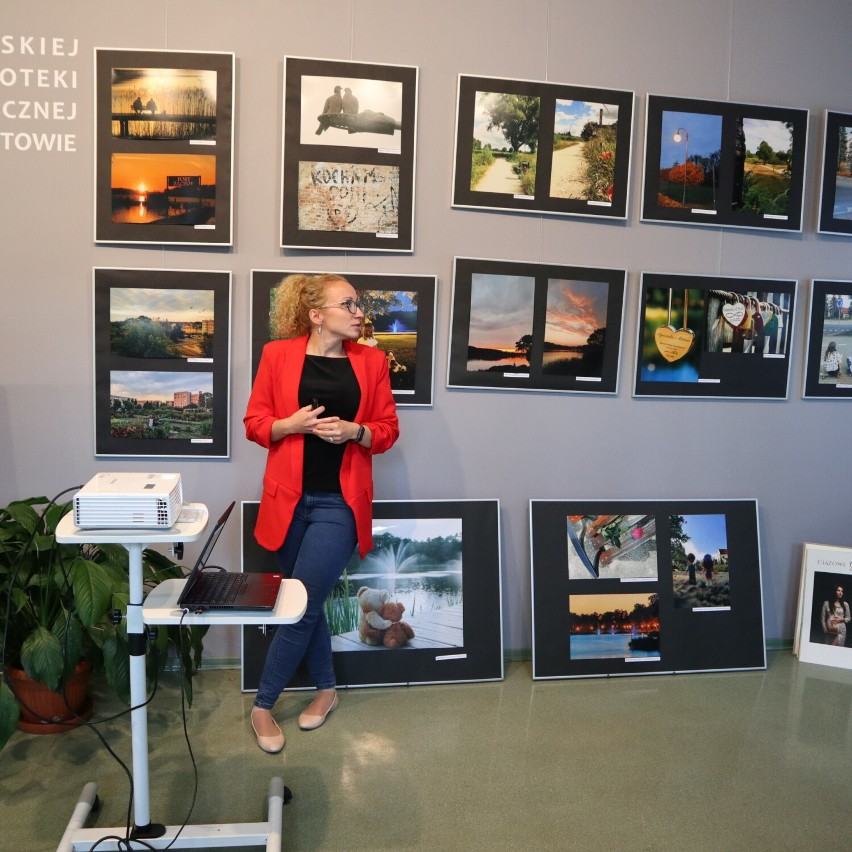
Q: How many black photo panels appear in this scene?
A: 12